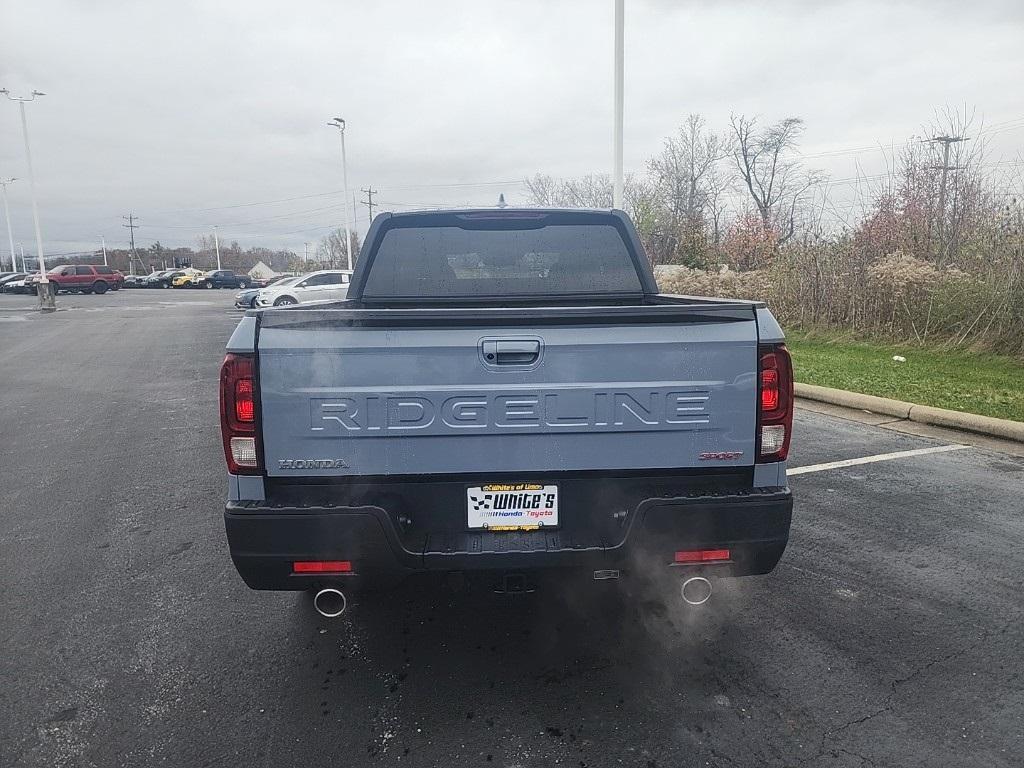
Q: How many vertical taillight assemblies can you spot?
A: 2